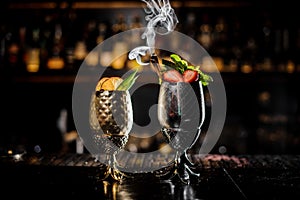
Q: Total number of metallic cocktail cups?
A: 2